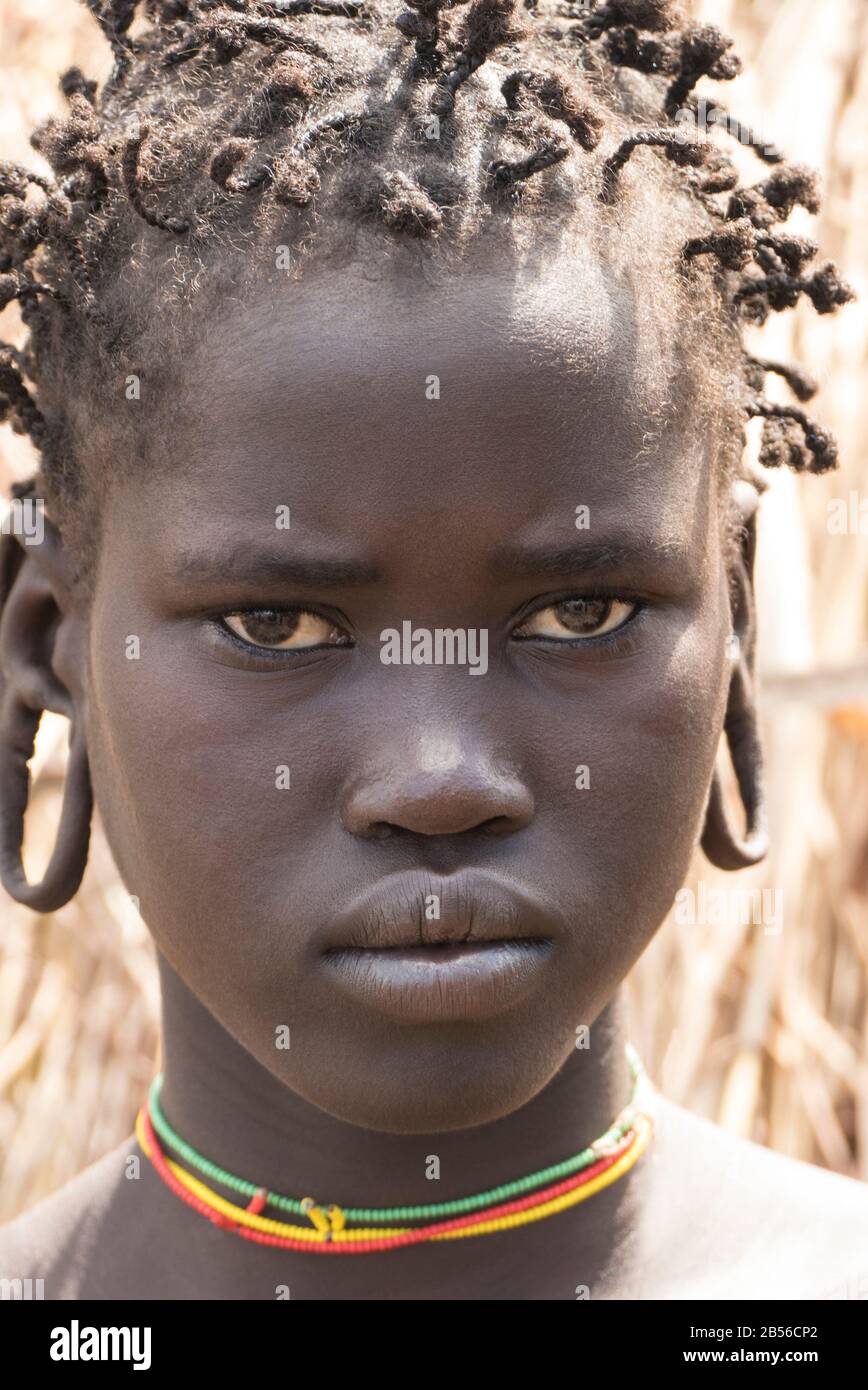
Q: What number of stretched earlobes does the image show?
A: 2